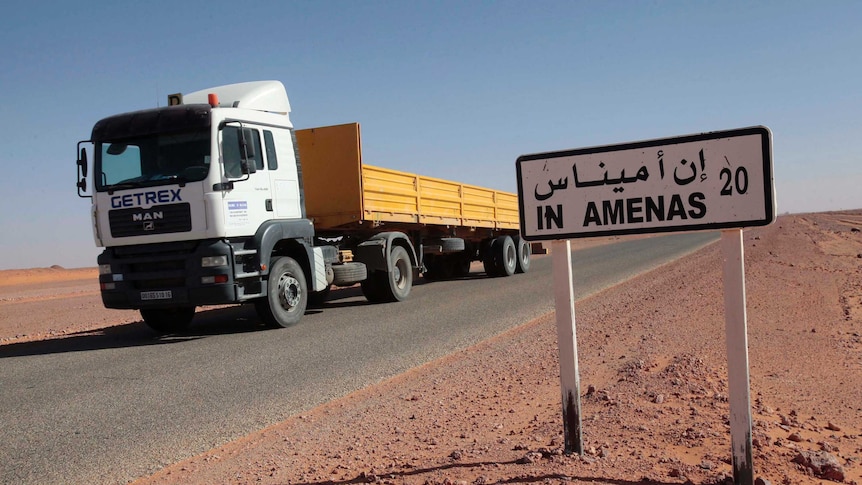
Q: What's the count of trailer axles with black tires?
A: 2